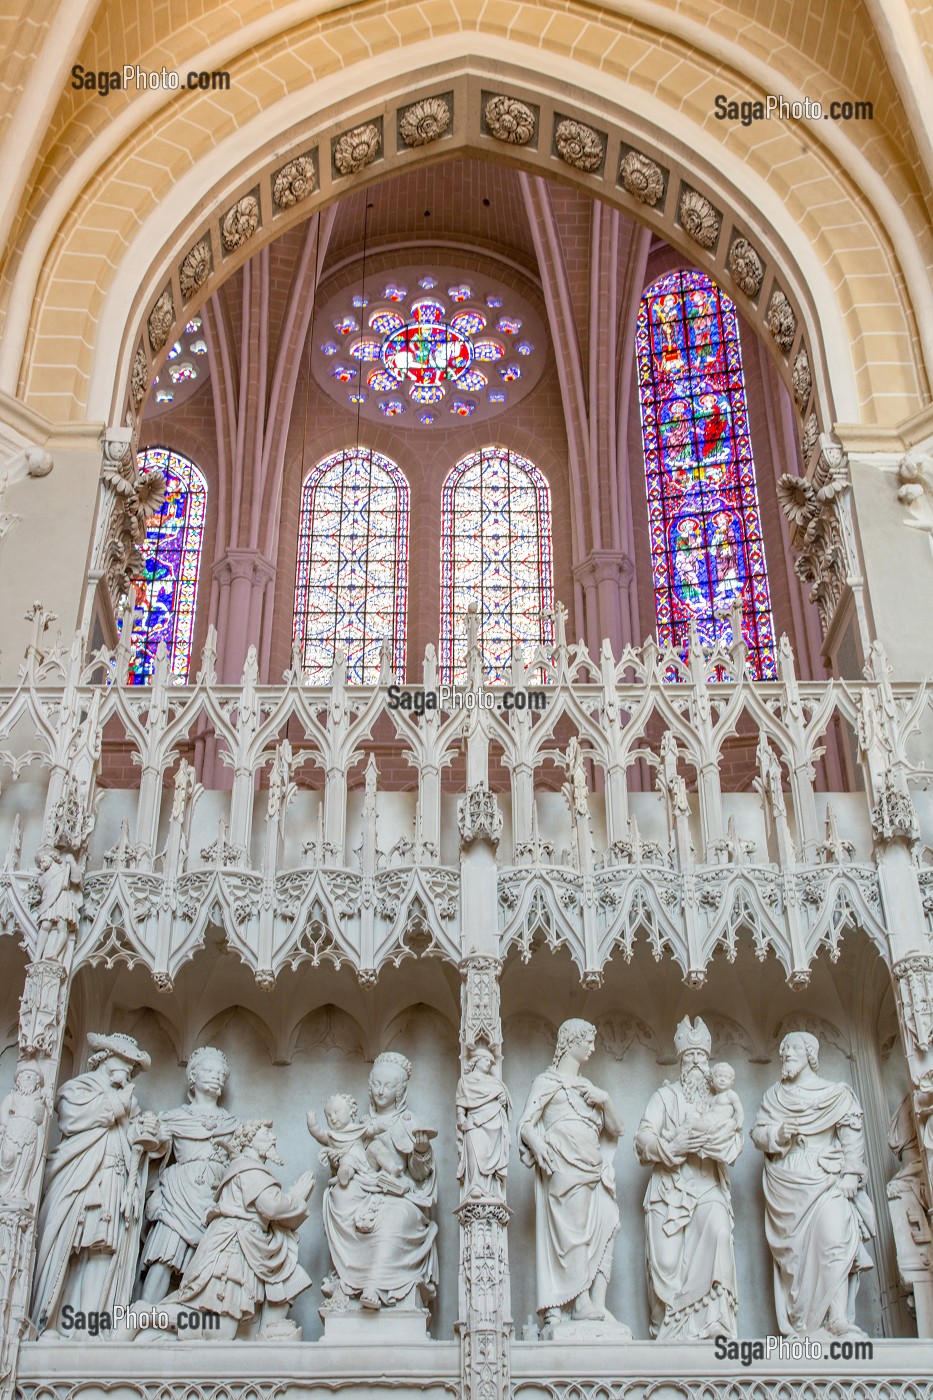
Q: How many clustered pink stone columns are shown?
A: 2